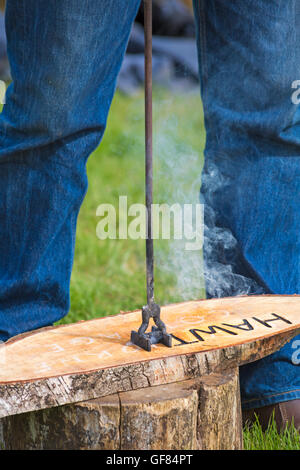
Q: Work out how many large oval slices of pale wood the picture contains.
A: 1